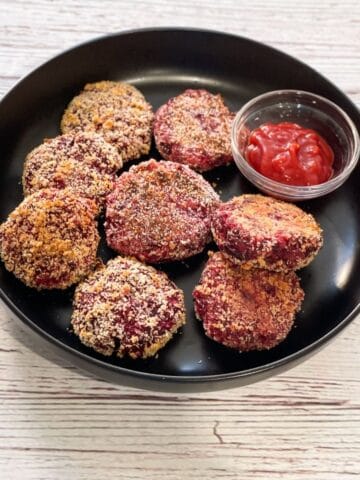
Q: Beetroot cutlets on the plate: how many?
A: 8